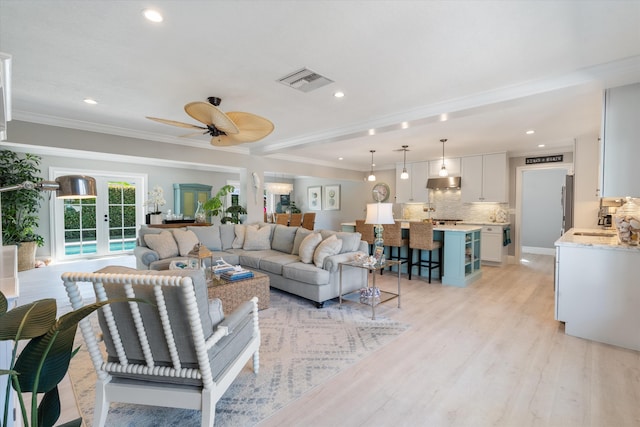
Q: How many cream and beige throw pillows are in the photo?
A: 6